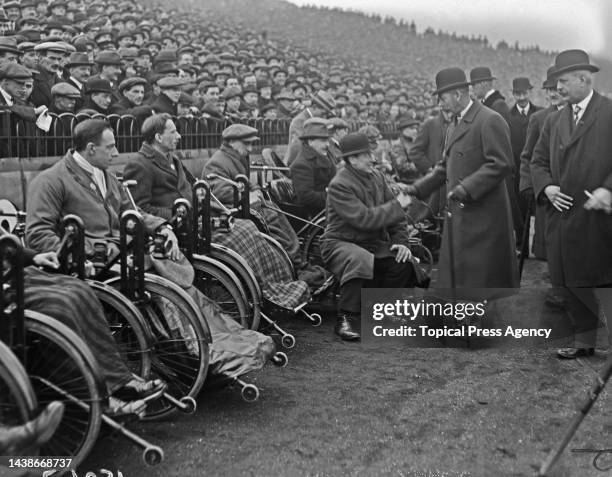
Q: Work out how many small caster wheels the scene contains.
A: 6